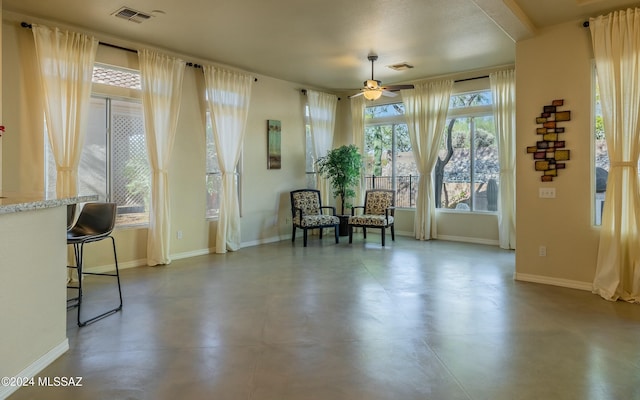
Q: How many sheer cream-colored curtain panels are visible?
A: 8